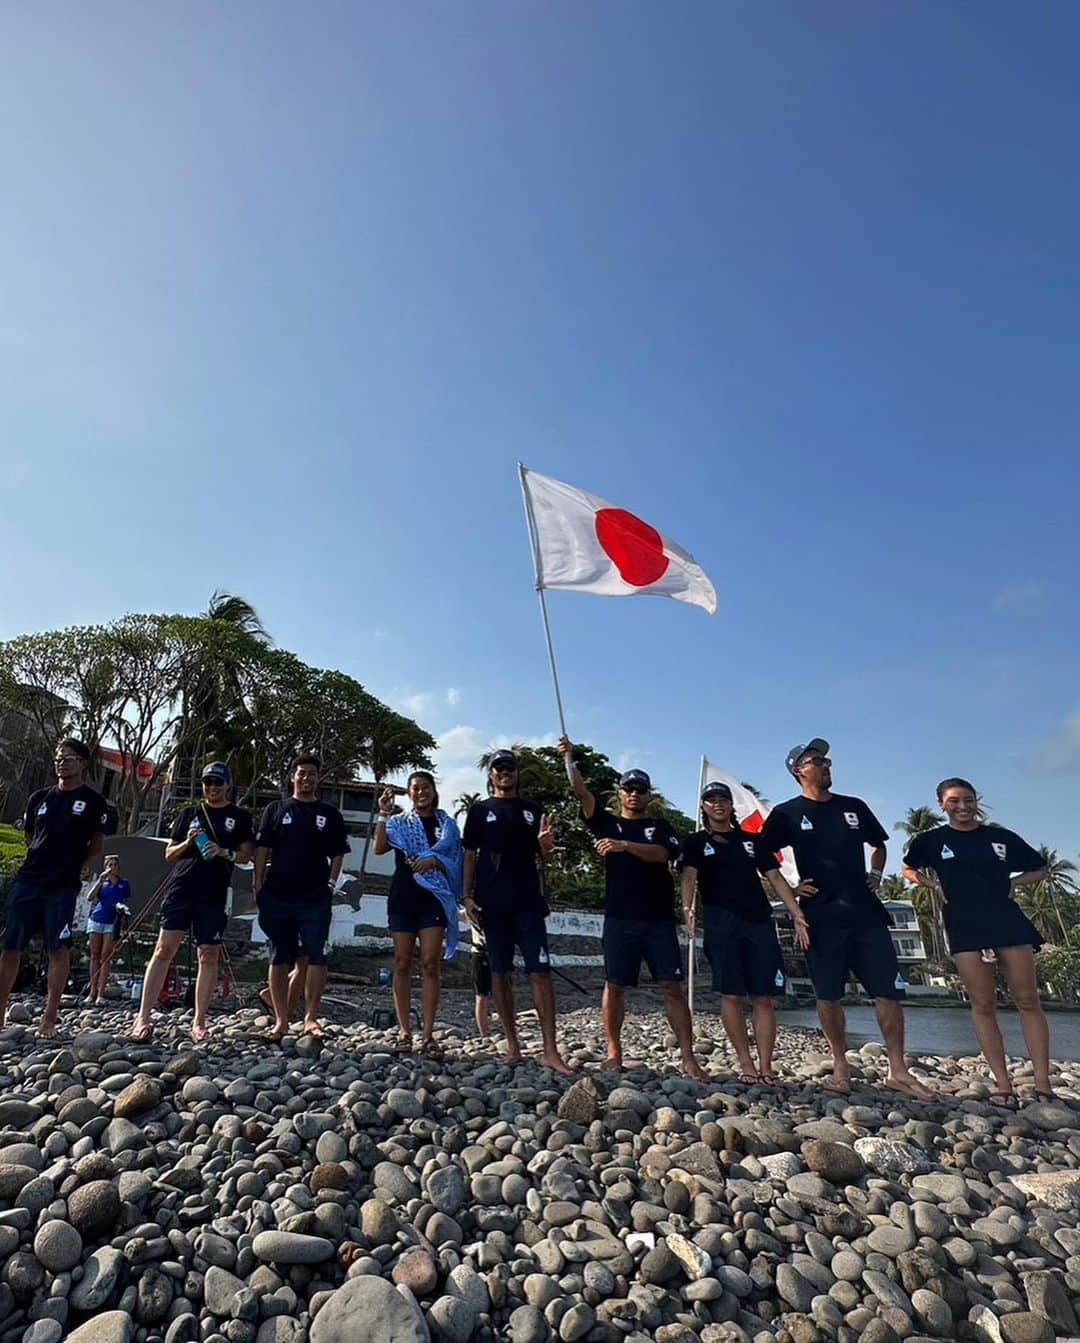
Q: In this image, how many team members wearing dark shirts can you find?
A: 9